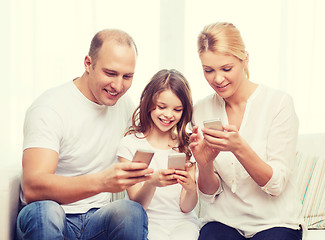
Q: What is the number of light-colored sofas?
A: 1